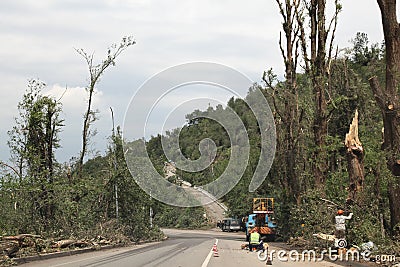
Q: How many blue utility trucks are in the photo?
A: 1